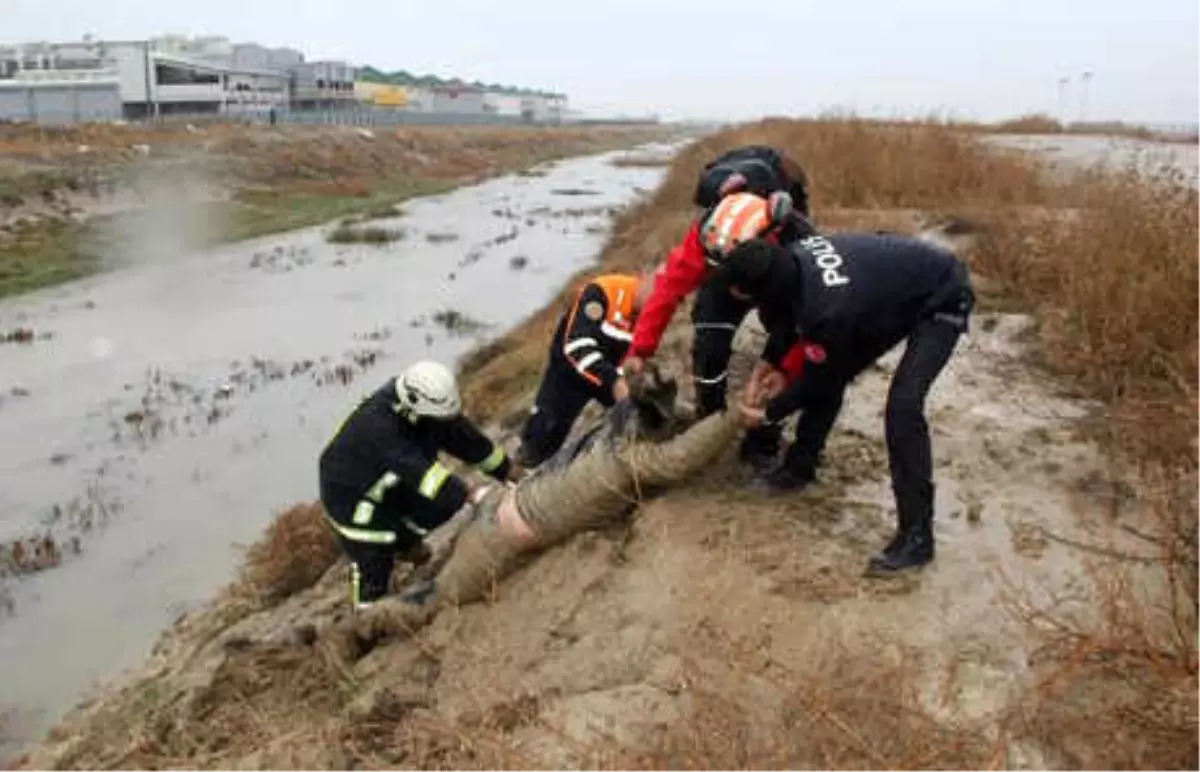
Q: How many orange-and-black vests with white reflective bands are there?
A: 1